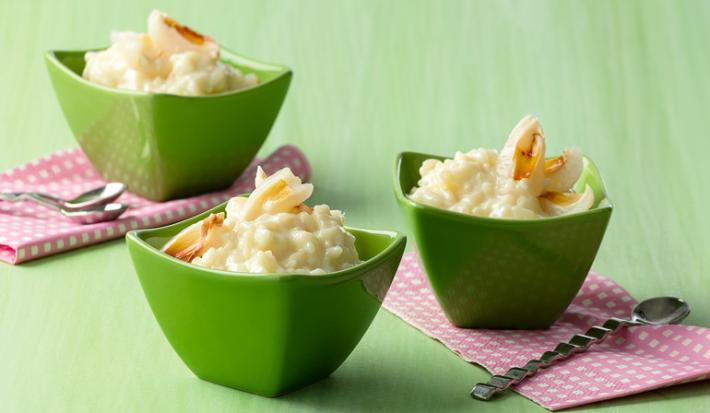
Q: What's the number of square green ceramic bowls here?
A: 3